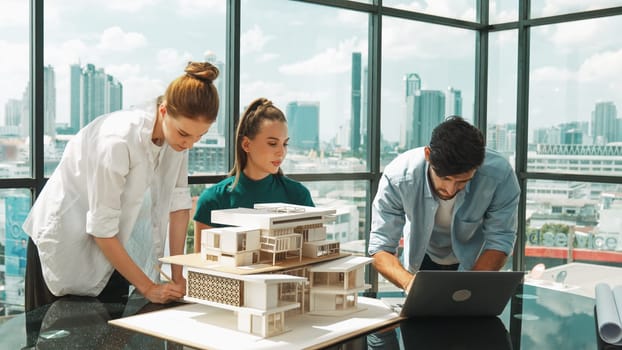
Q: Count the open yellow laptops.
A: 0